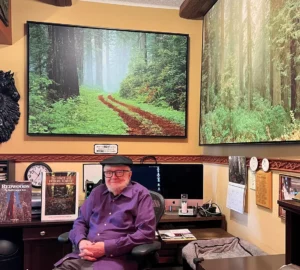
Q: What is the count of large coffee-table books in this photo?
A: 2